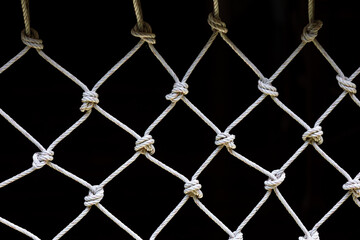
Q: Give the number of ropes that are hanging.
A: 4